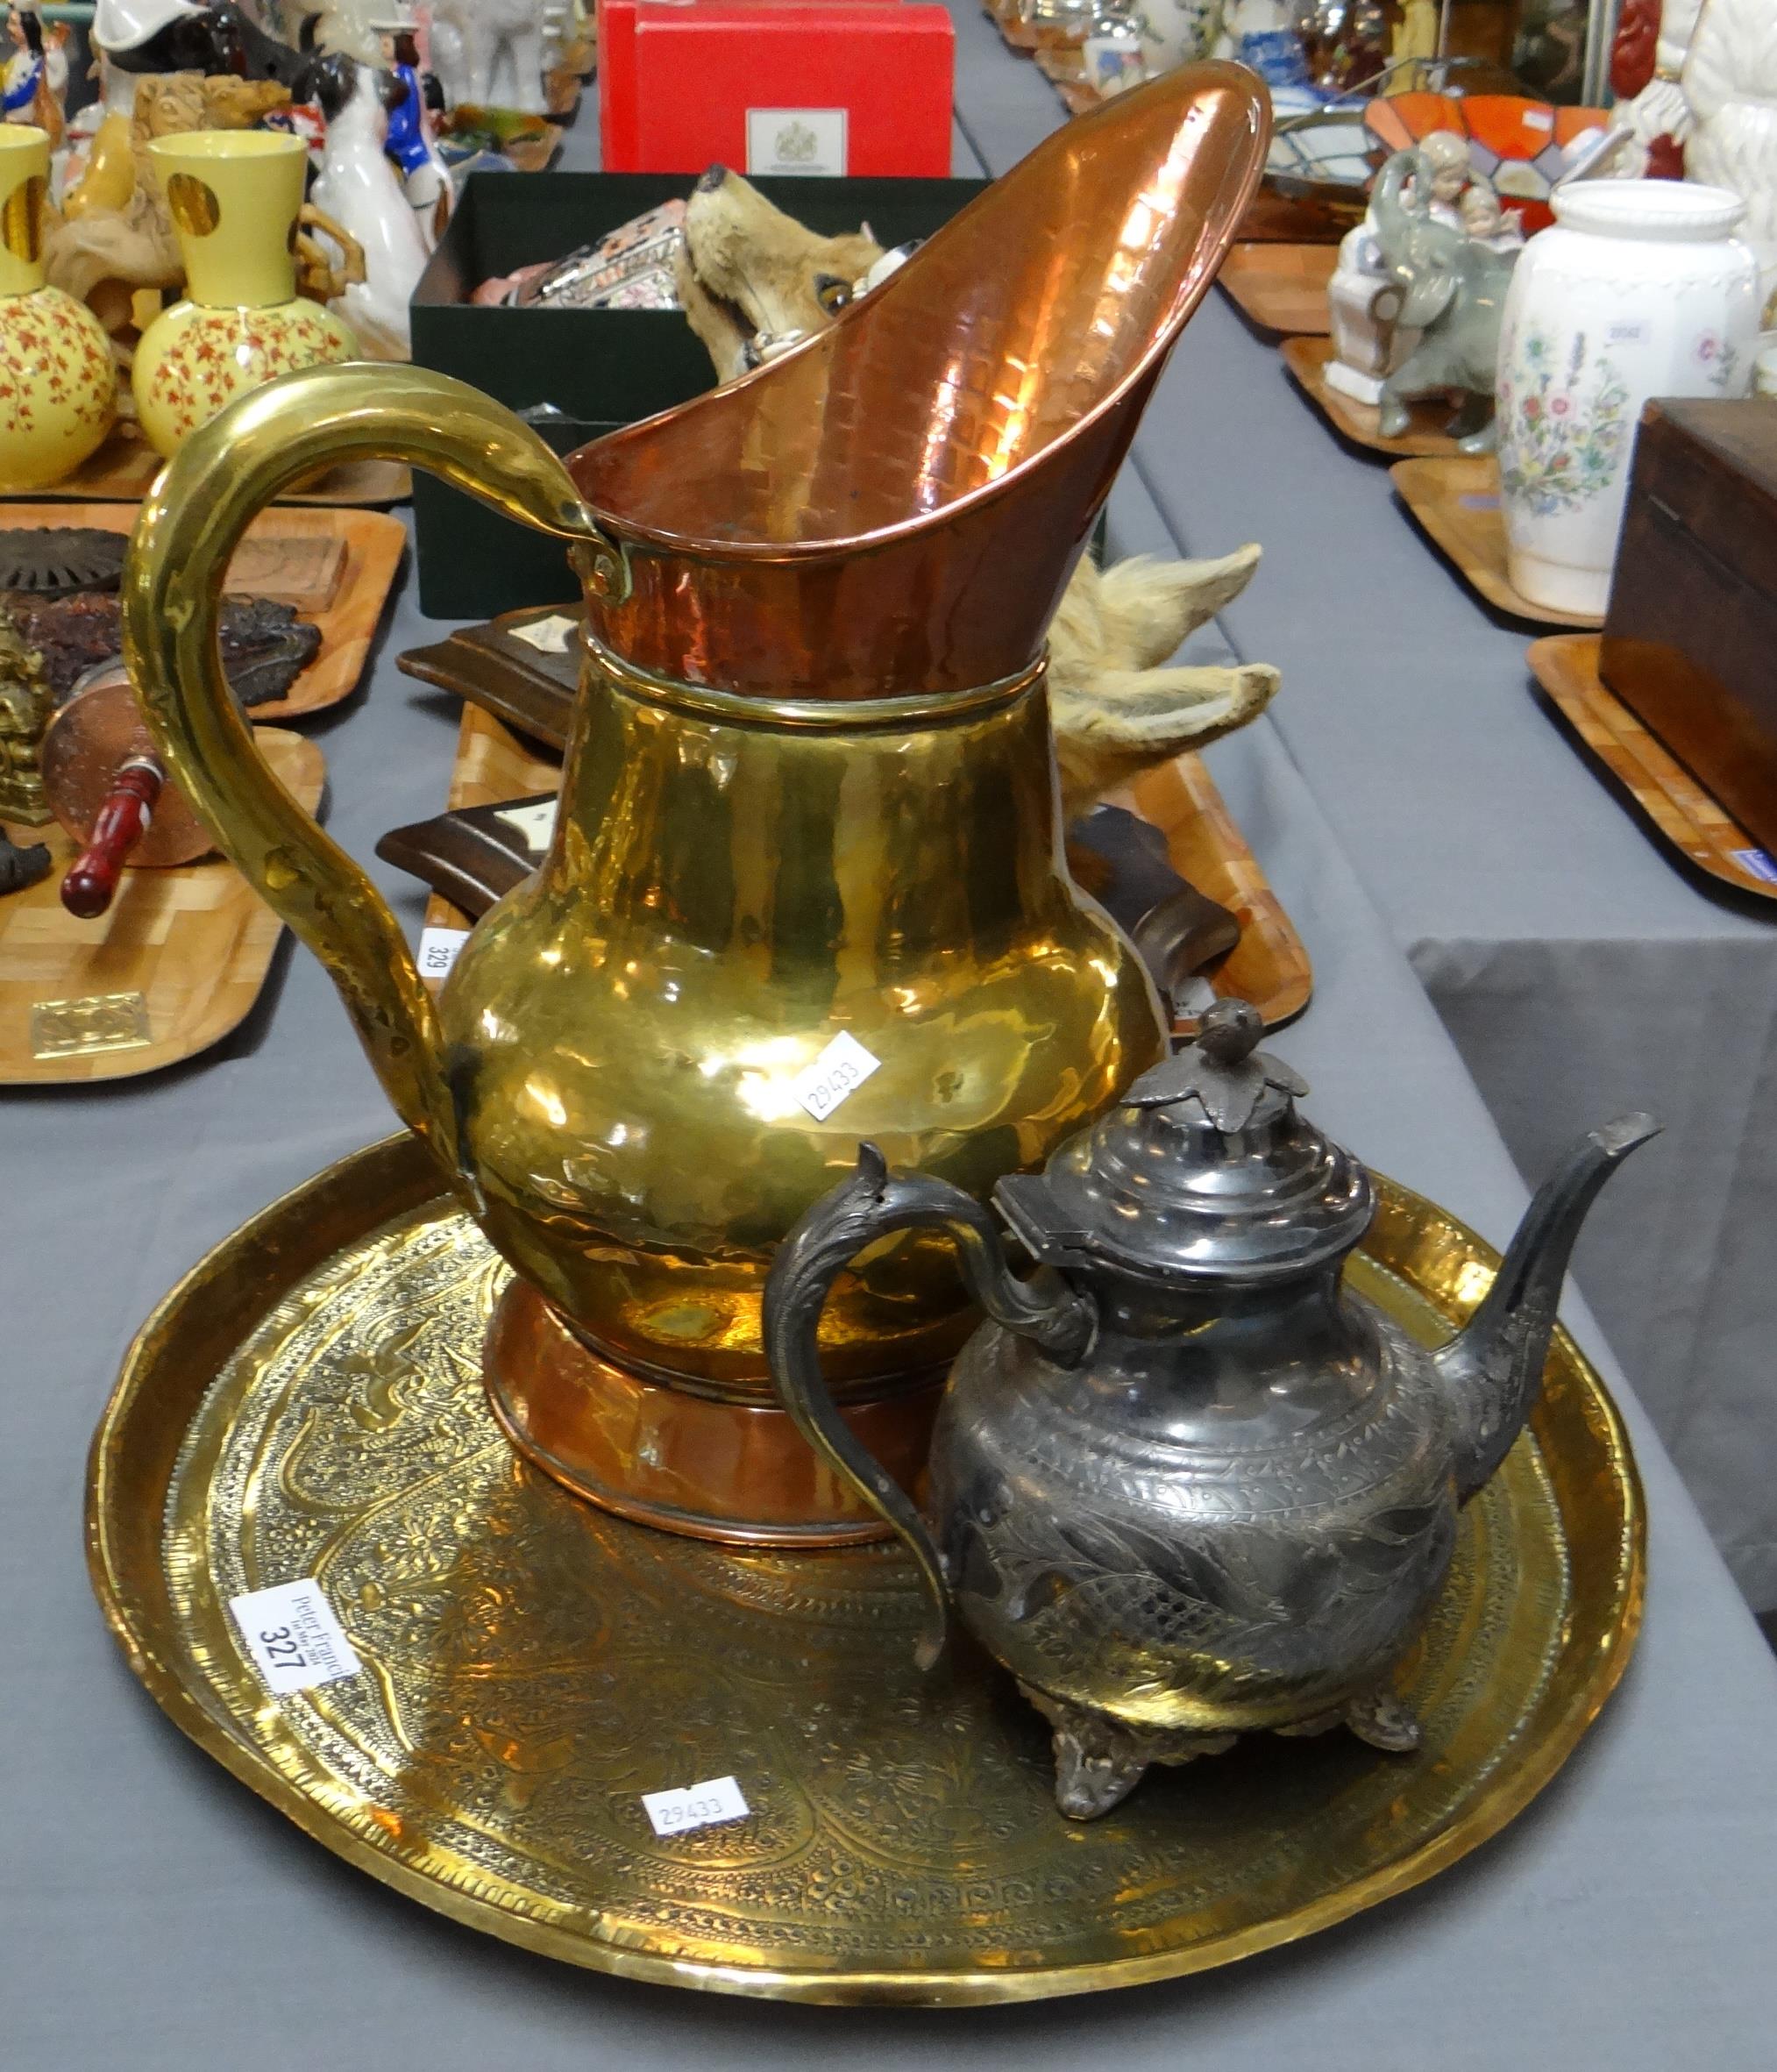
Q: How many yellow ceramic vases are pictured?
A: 2